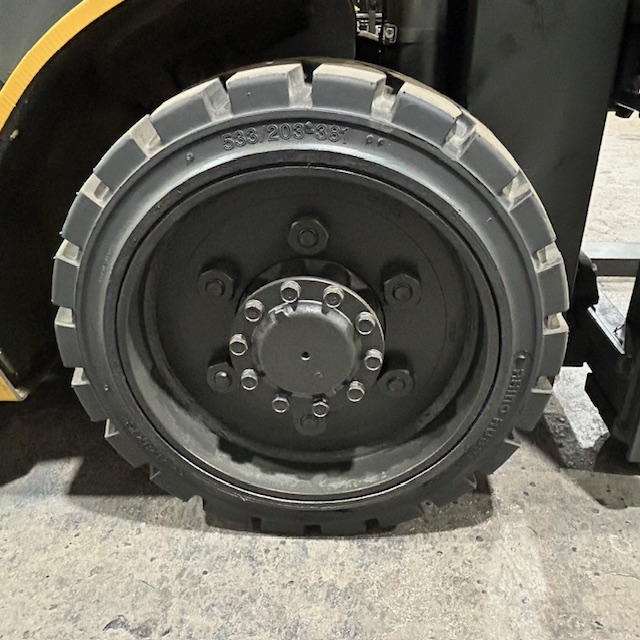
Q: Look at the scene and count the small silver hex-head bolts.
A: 10